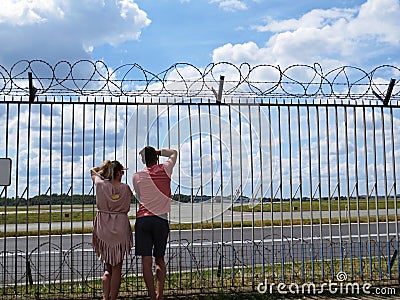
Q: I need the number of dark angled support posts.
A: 3